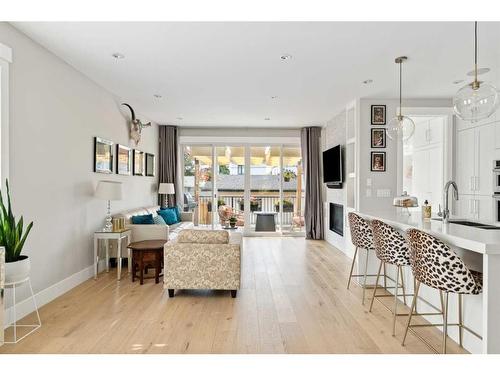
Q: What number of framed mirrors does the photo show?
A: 4